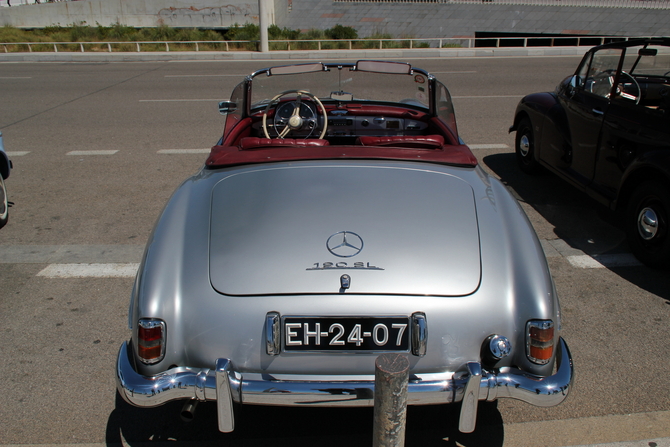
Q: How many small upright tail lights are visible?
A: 2